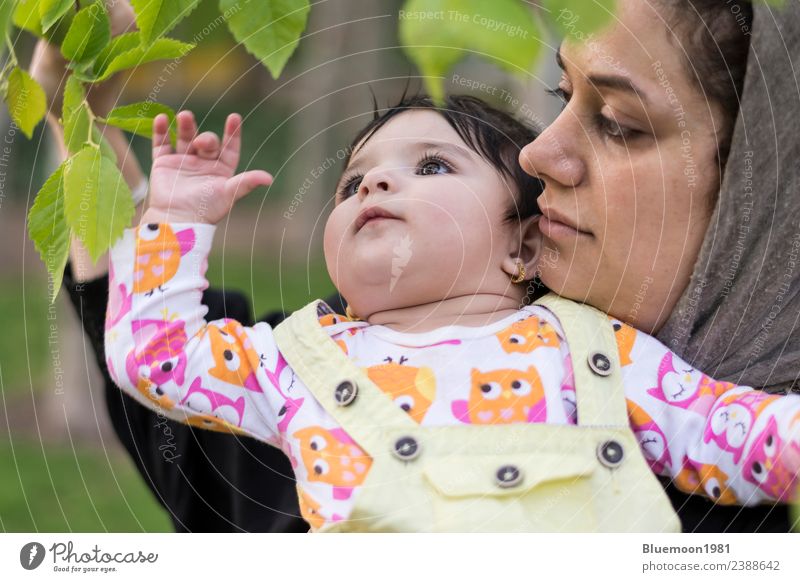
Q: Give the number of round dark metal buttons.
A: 5